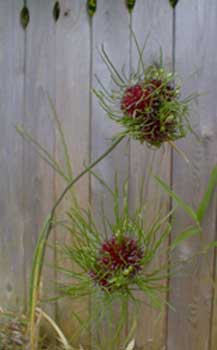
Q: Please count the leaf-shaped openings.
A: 5